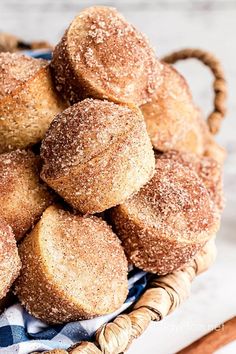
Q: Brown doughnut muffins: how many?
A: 9